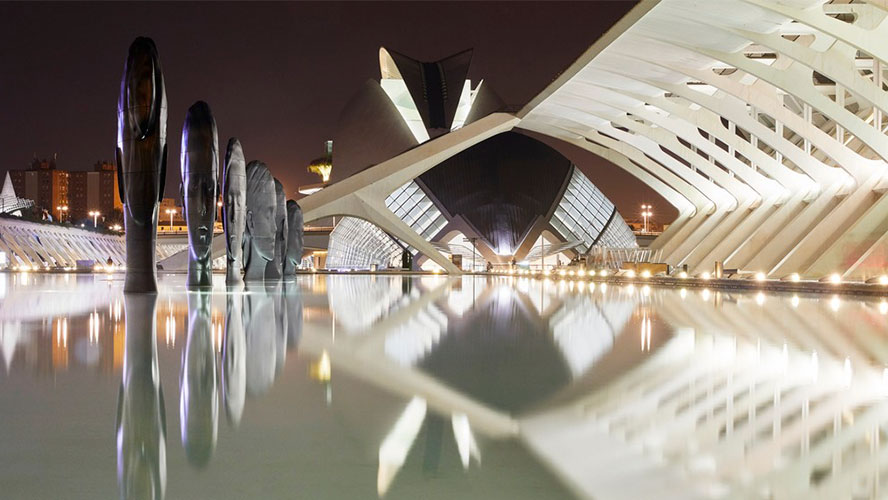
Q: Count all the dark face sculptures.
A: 6